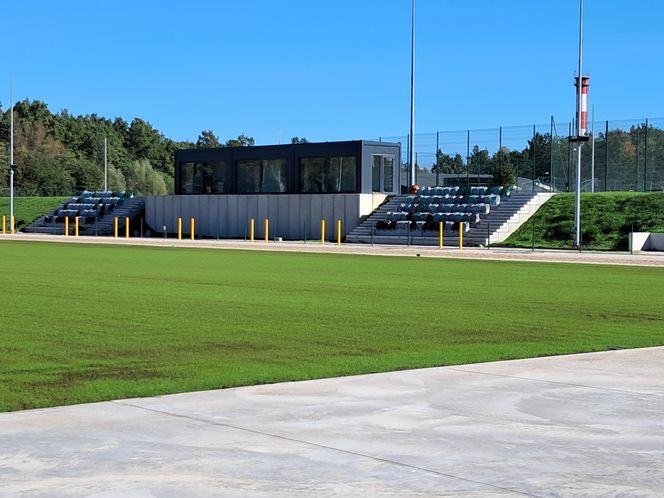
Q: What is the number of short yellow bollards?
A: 14